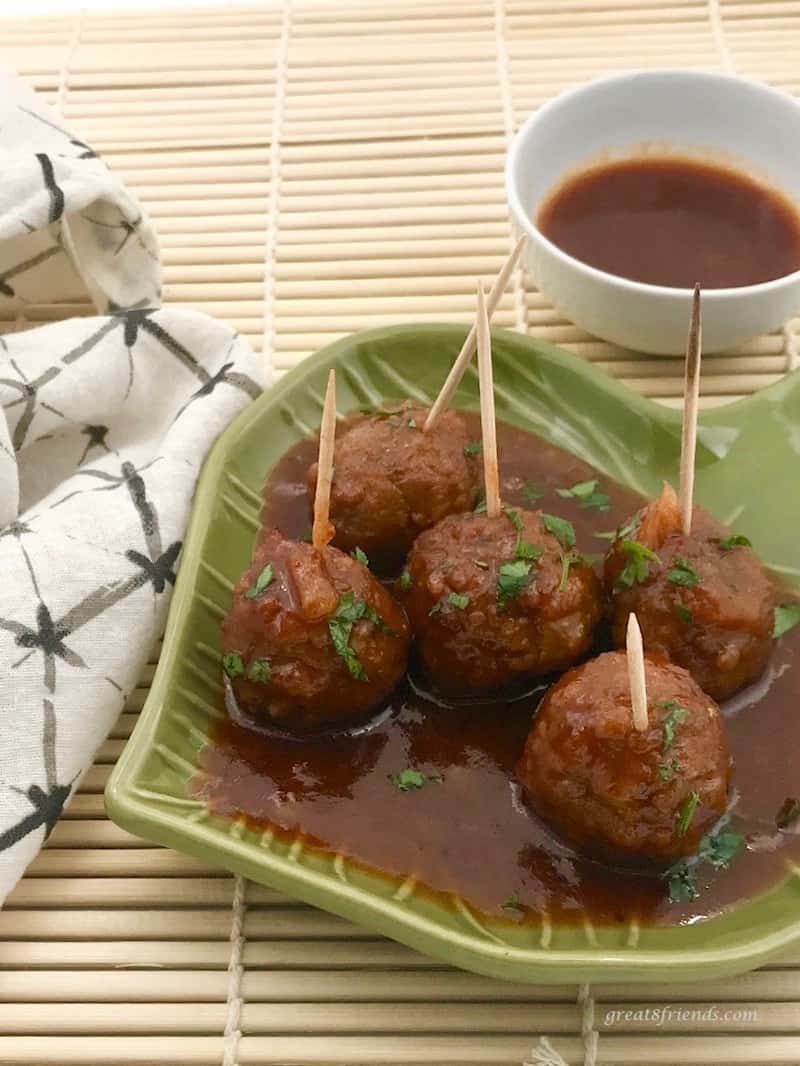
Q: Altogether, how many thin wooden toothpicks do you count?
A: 5